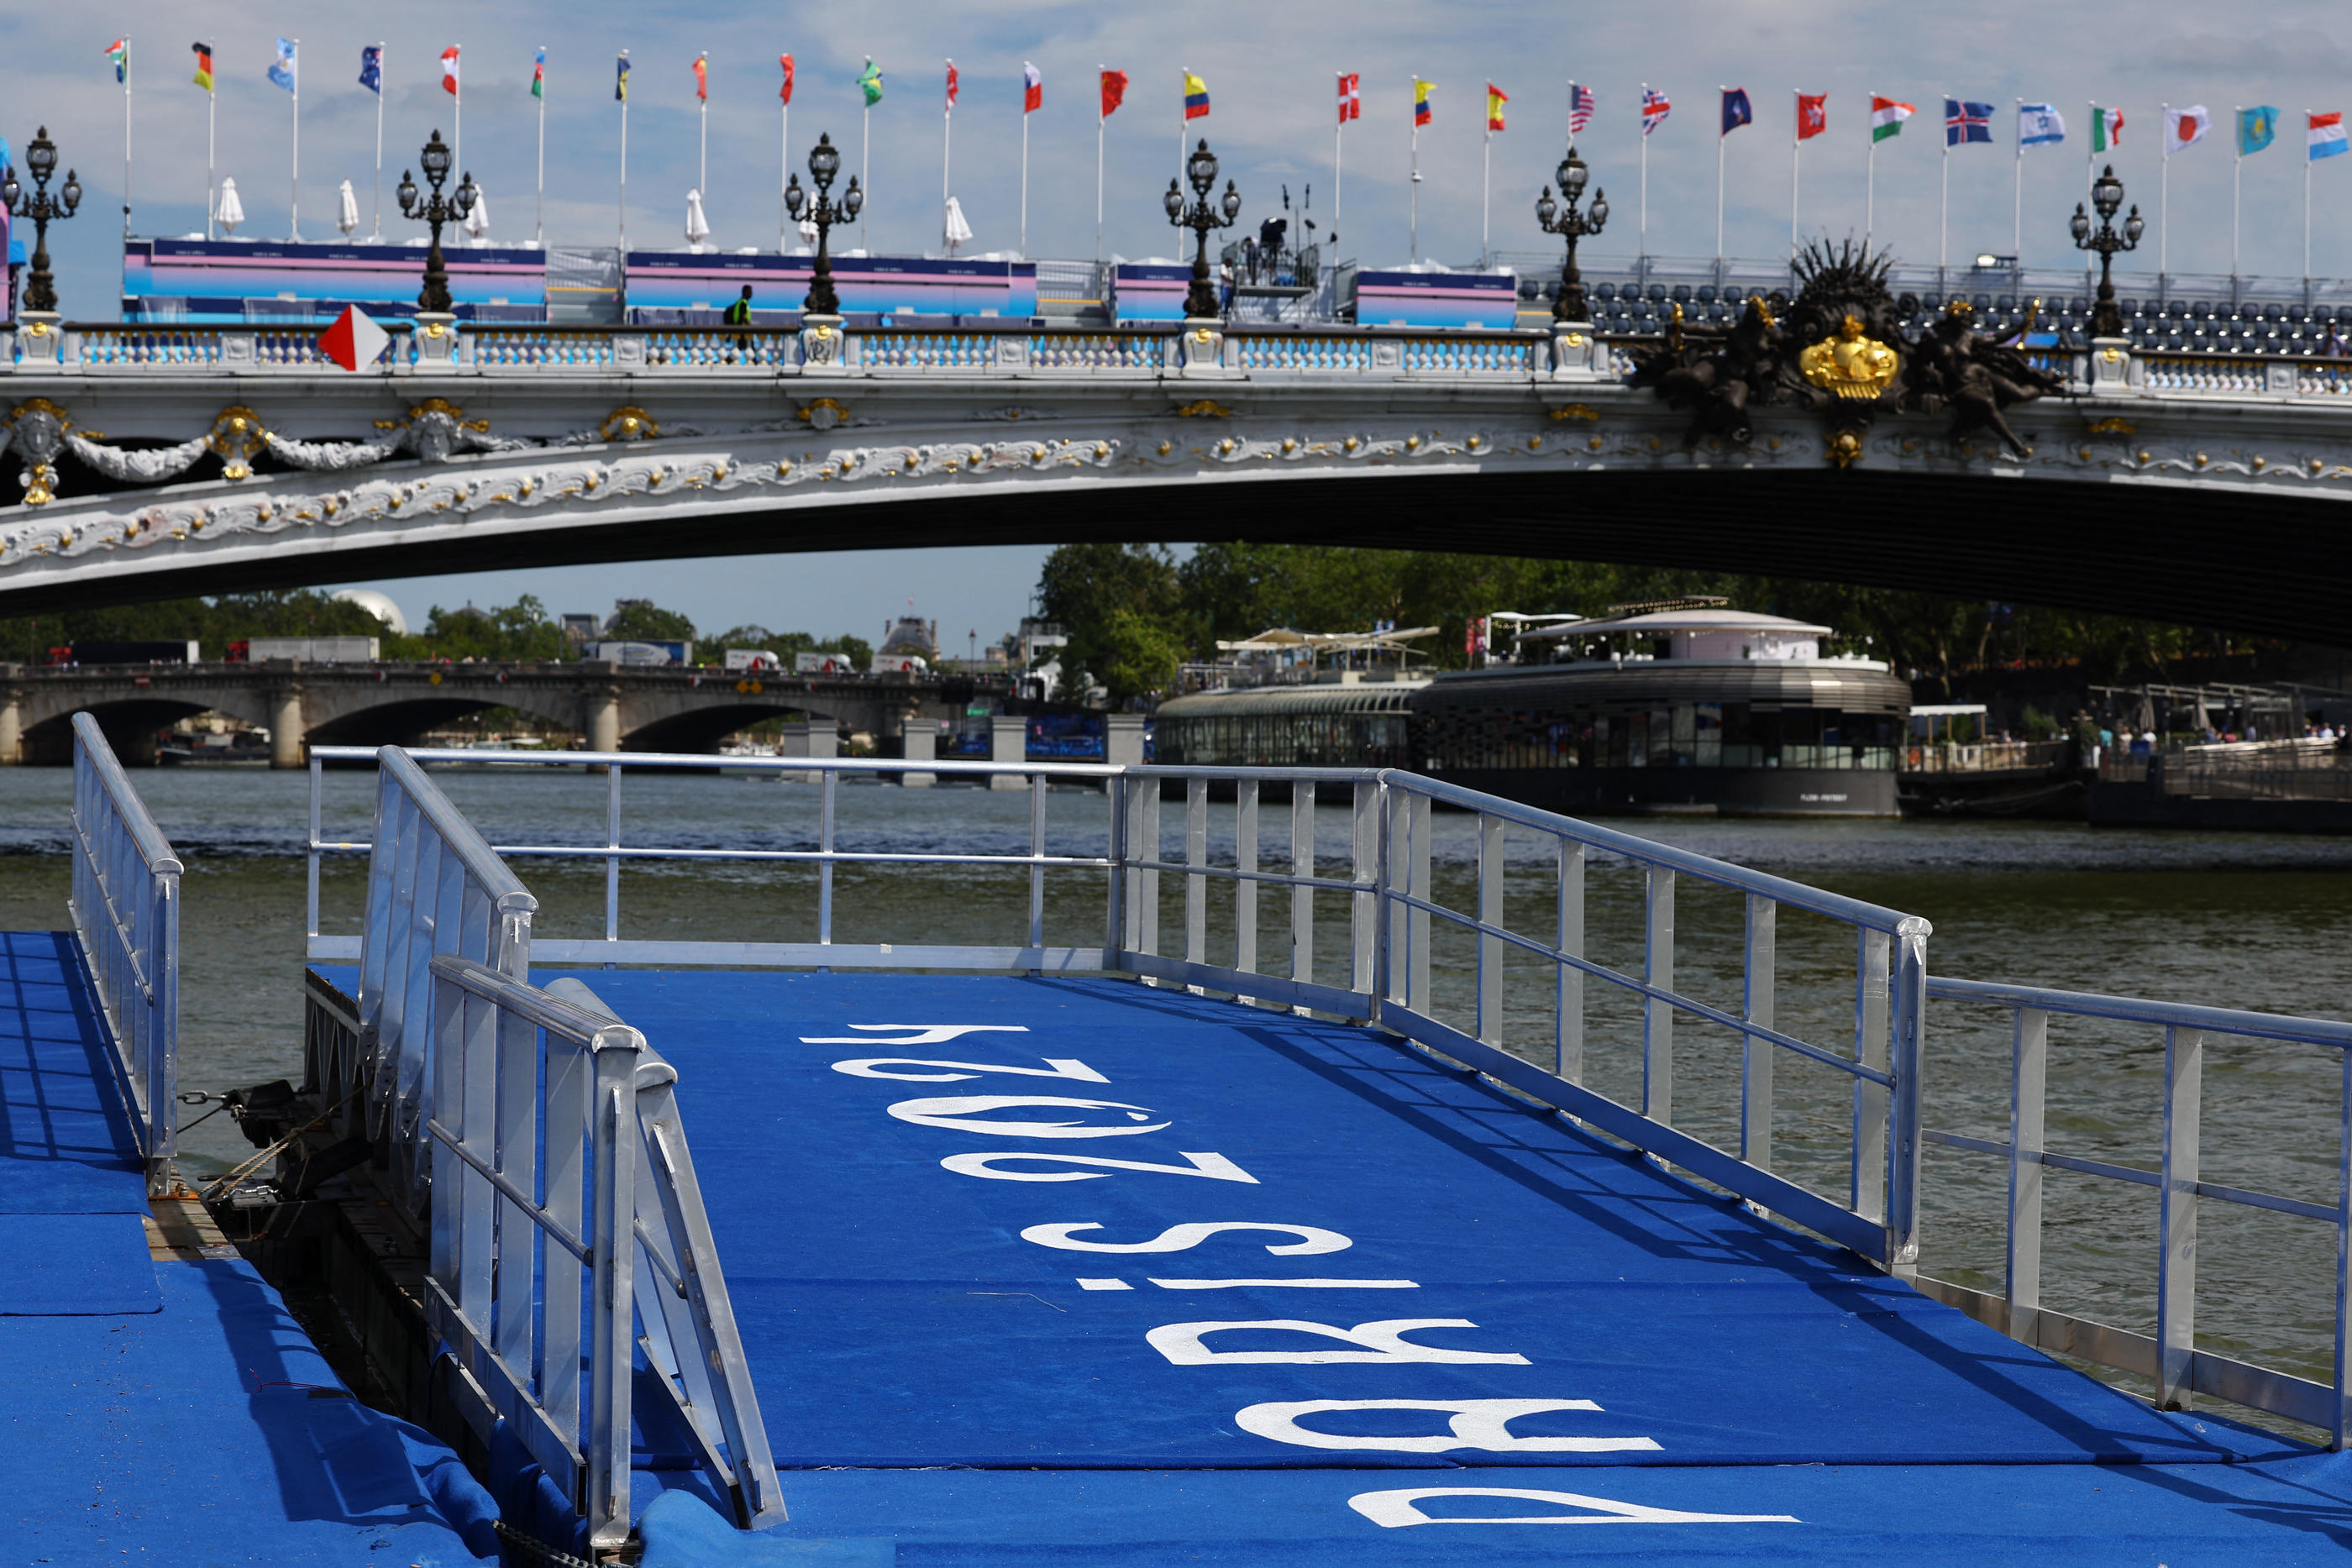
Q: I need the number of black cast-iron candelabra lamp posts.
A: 6